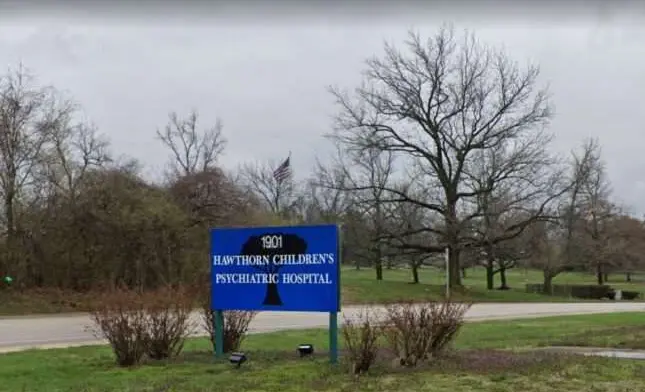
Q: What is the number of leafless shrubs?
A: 5